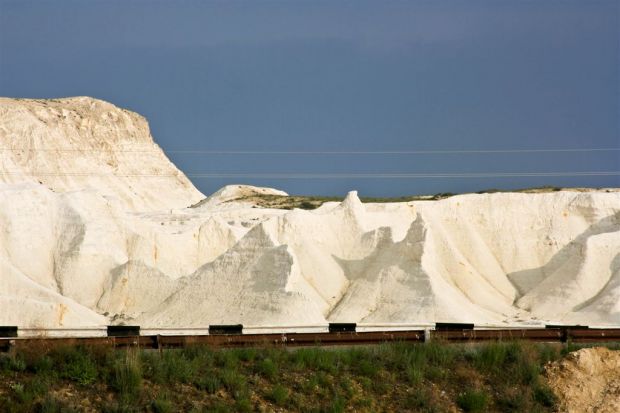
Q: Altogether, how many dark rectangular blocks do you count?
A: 6